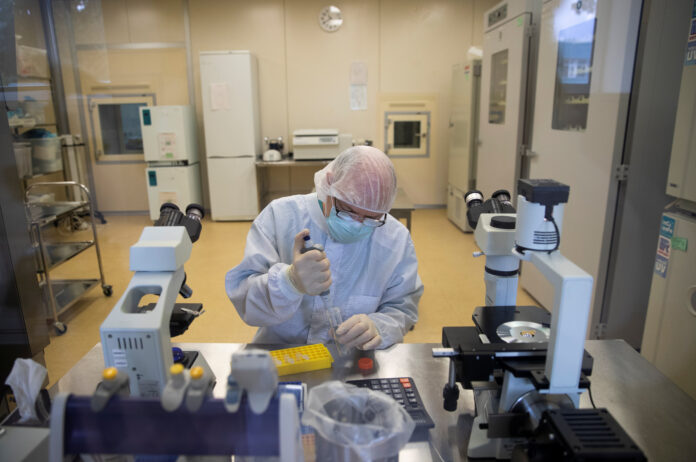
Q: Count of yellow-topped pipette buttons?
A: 3